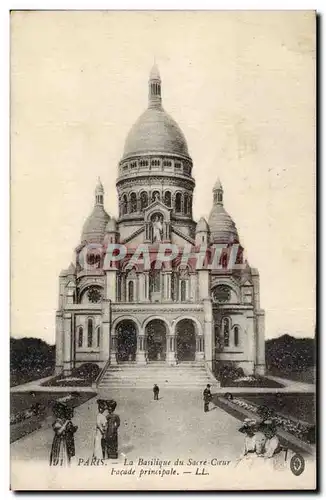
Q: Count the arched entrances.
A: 3